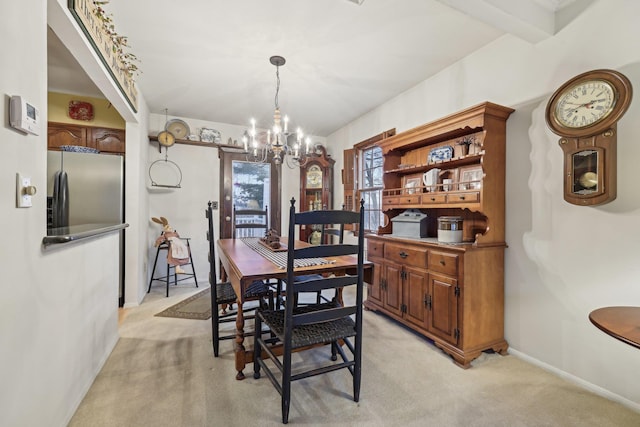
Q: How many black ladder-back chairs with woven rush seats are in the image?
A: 4